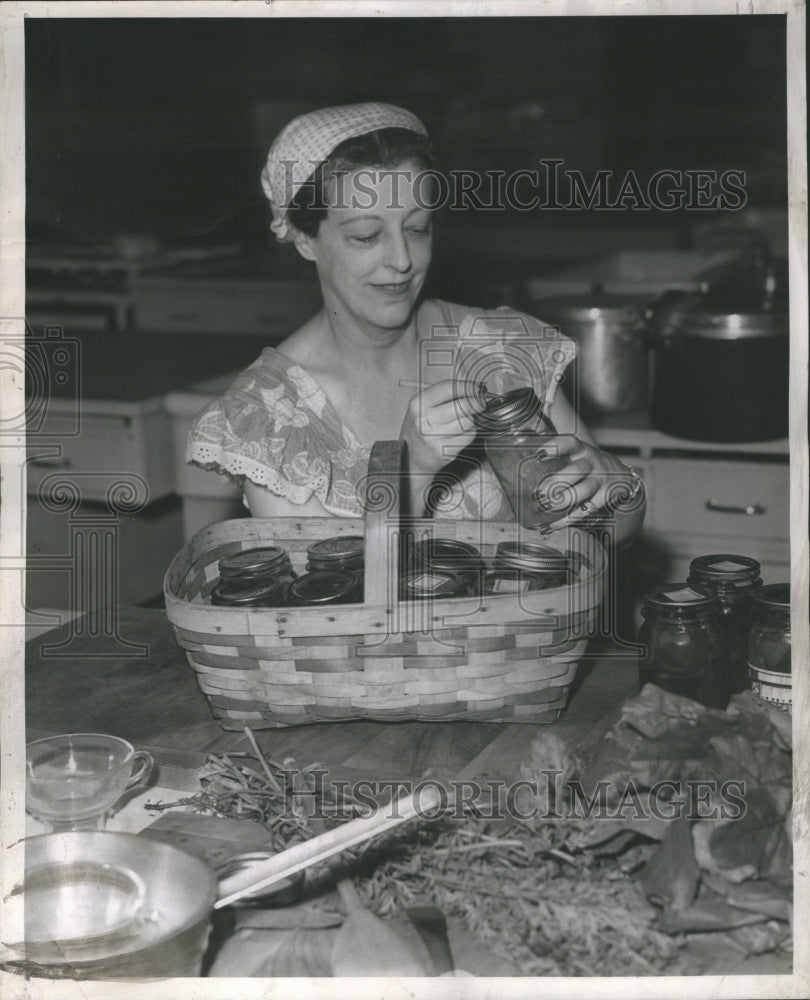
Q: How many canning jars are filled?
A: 12